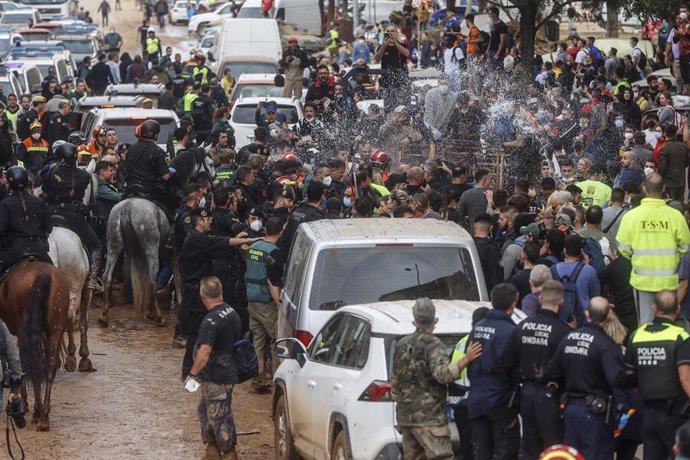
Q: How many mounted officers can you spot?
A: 3